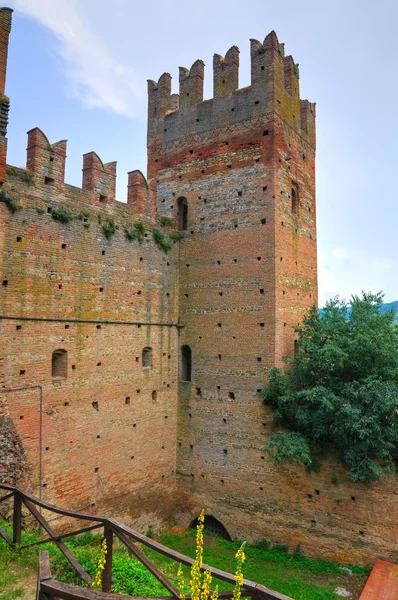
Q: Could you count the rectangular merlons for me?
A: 0